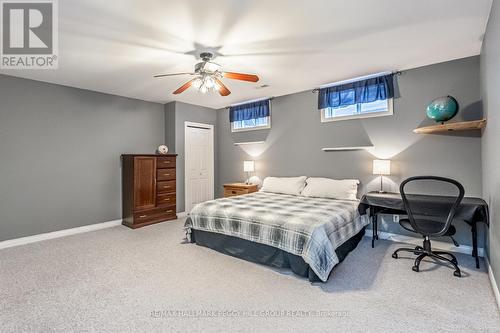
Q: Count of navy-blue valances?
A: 2